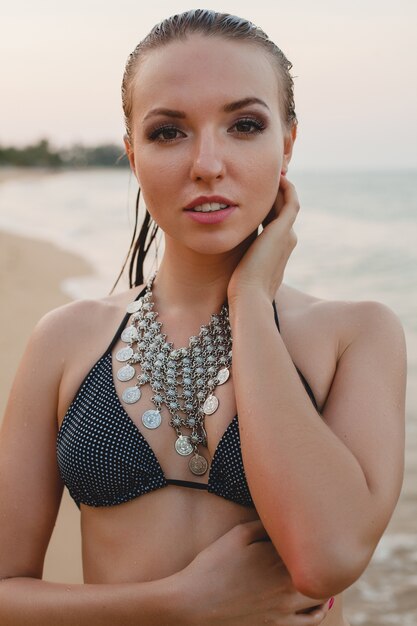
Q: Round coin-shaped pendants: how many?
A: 10